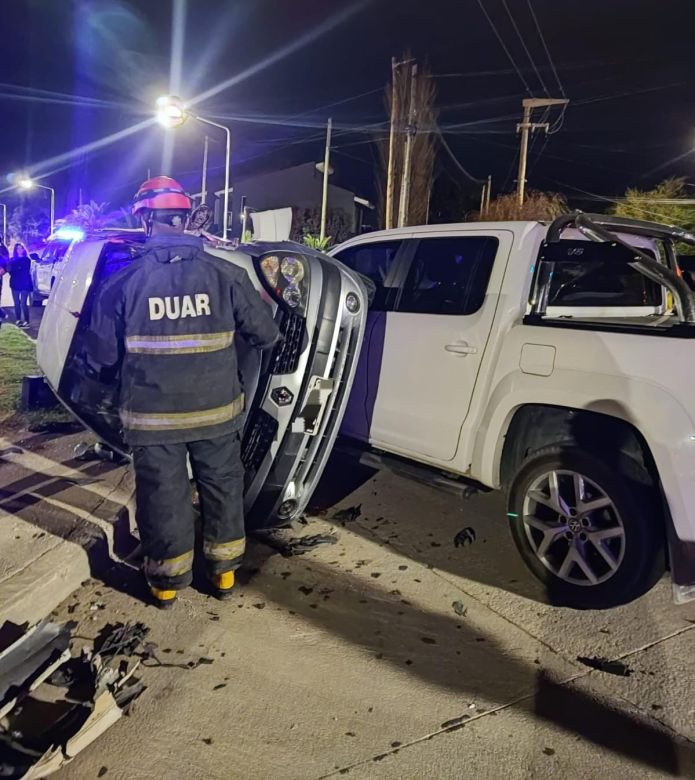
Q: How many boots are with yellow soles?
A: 2